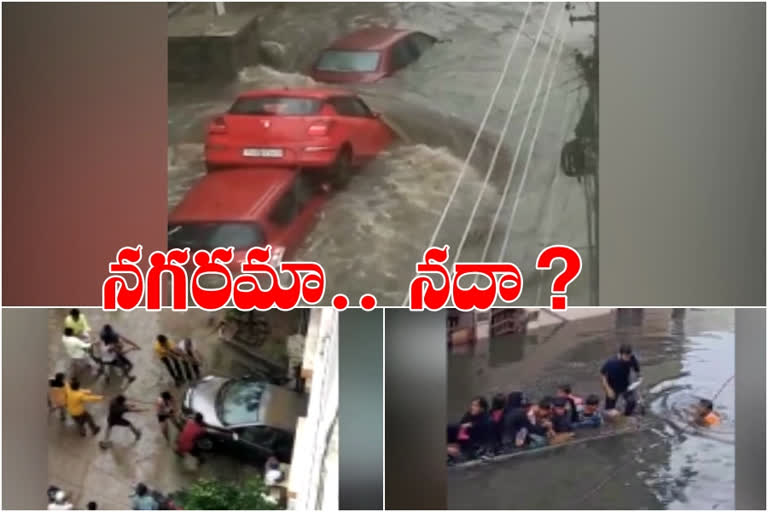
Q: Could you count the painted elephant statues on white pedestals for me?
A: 0